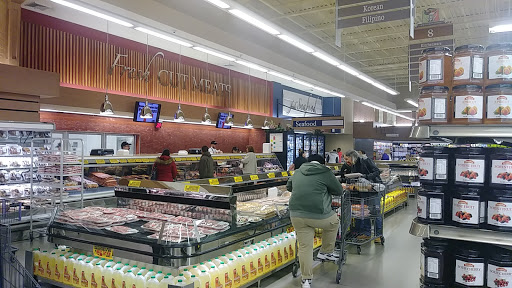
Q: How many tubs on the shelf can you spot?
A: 15